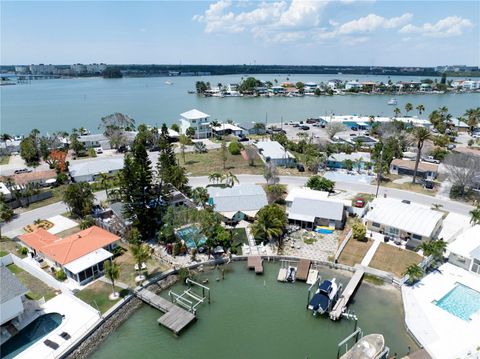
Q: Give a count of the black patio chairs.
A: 2